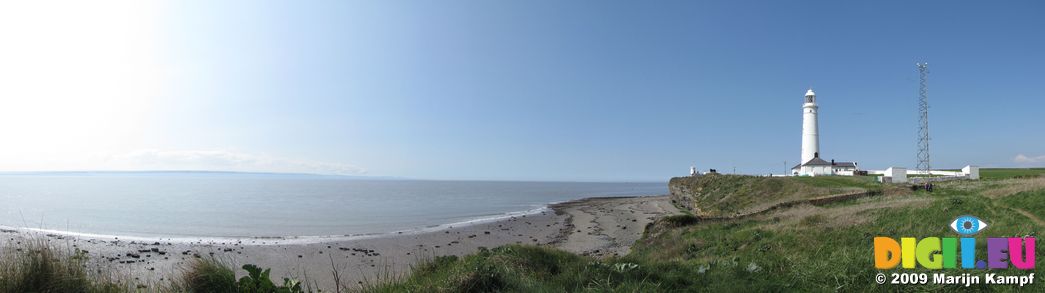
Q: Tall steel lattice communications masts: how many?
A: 1